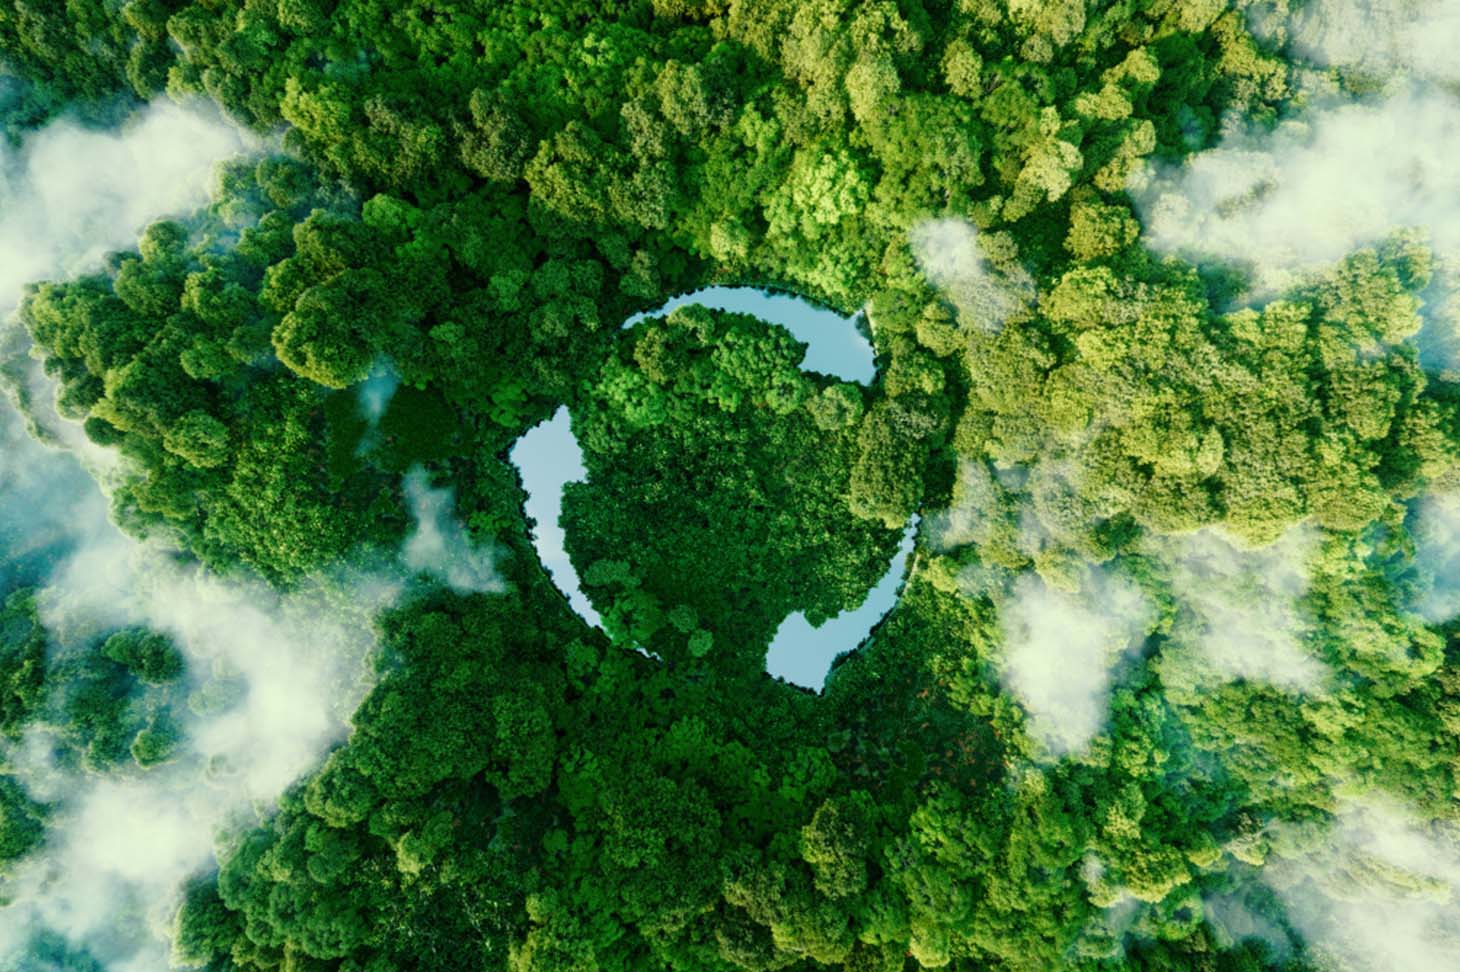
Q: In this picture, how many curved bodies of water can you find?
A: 3